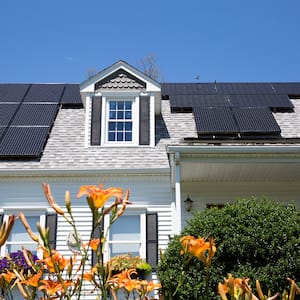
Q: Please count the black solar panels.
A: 14